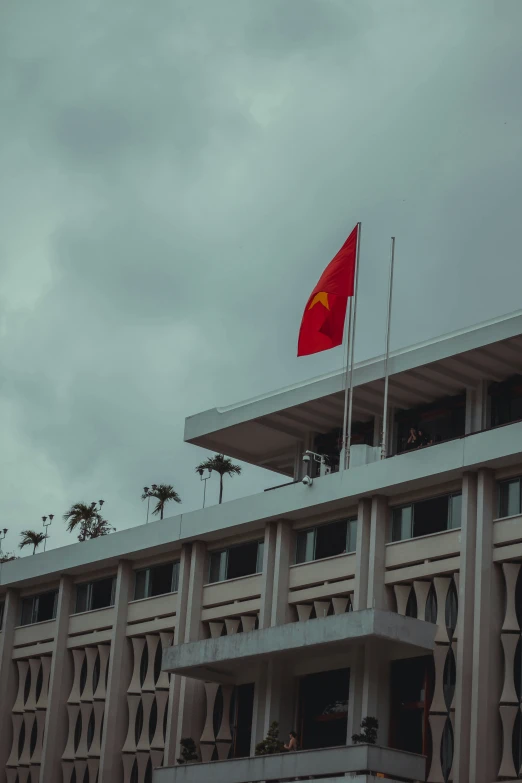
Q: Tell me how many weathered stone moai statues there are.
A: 0